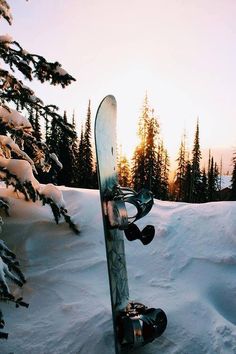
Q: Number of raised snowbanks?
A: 1